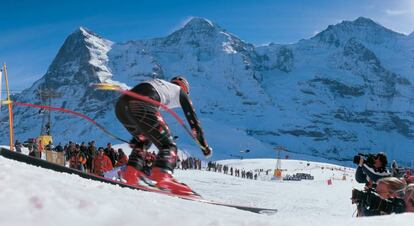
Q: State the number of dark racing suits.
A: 1